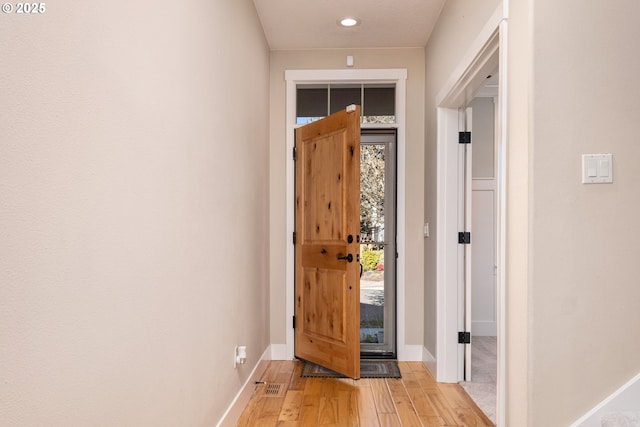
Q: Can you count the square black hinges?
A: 3